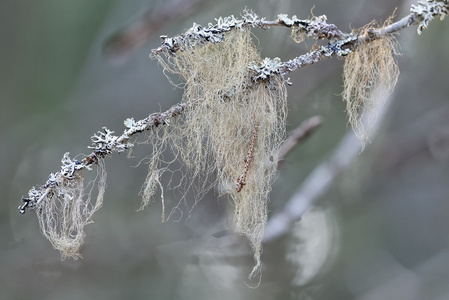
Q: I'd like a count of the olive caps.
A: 0